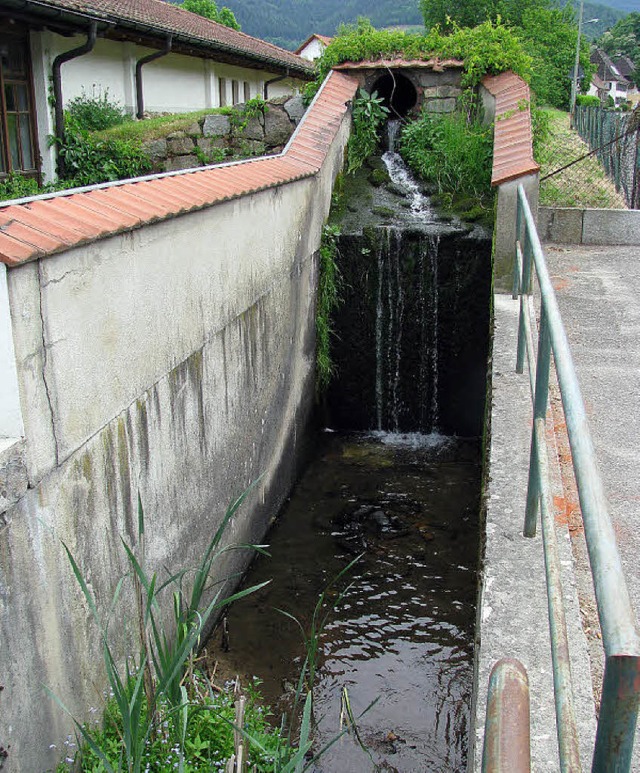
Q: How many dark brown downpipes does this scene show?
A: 3